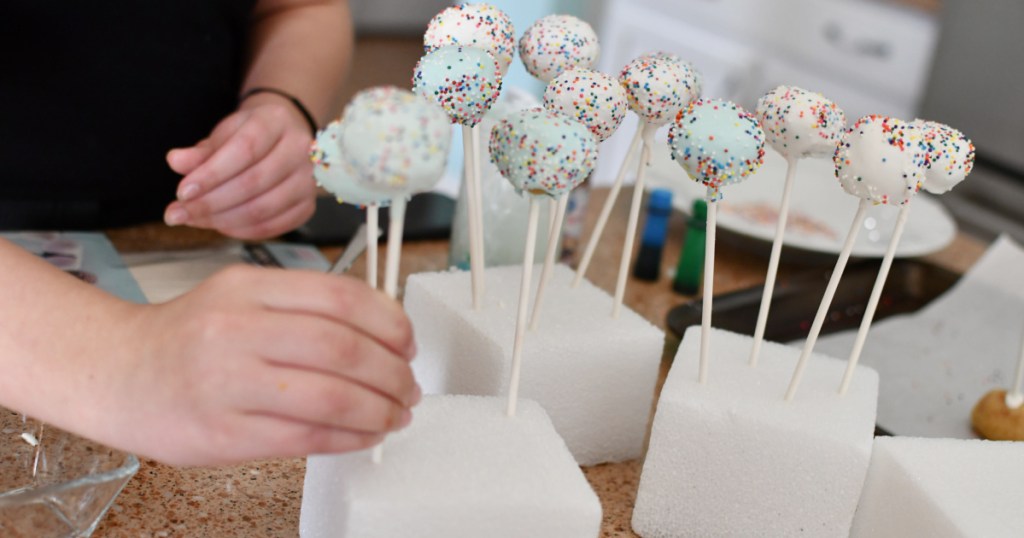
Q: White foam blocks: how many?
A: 4